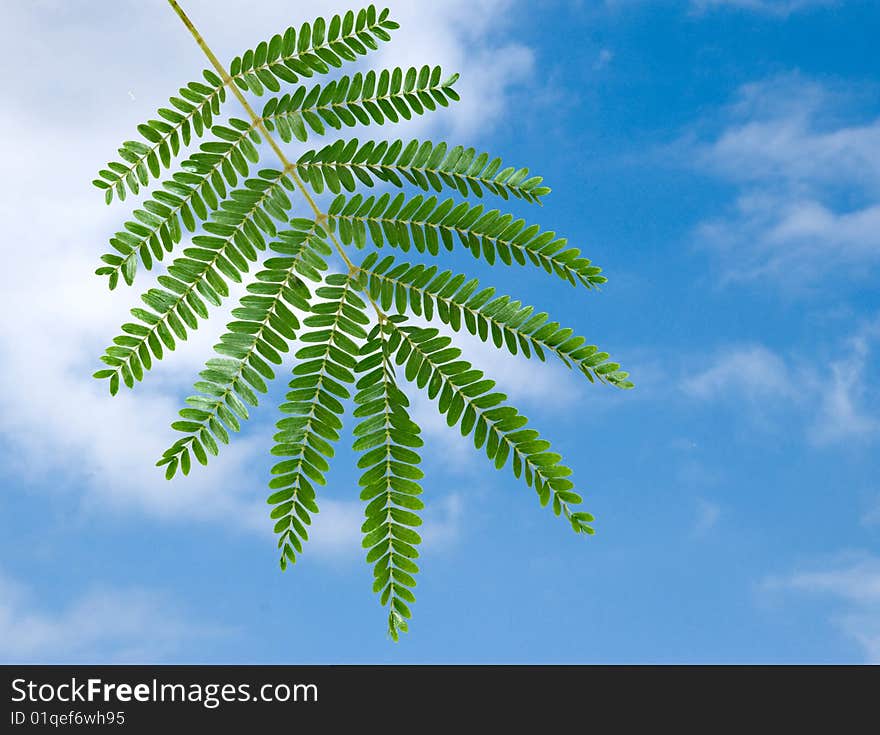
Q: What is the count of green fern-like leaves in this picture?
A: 12